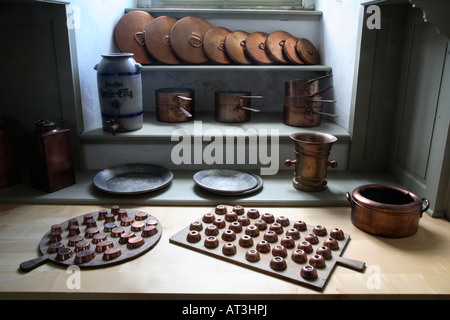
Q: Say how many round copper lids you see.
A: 9